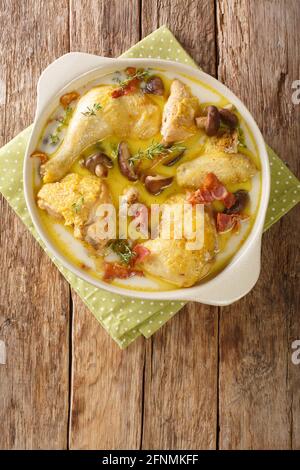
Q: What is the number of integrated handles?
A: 2